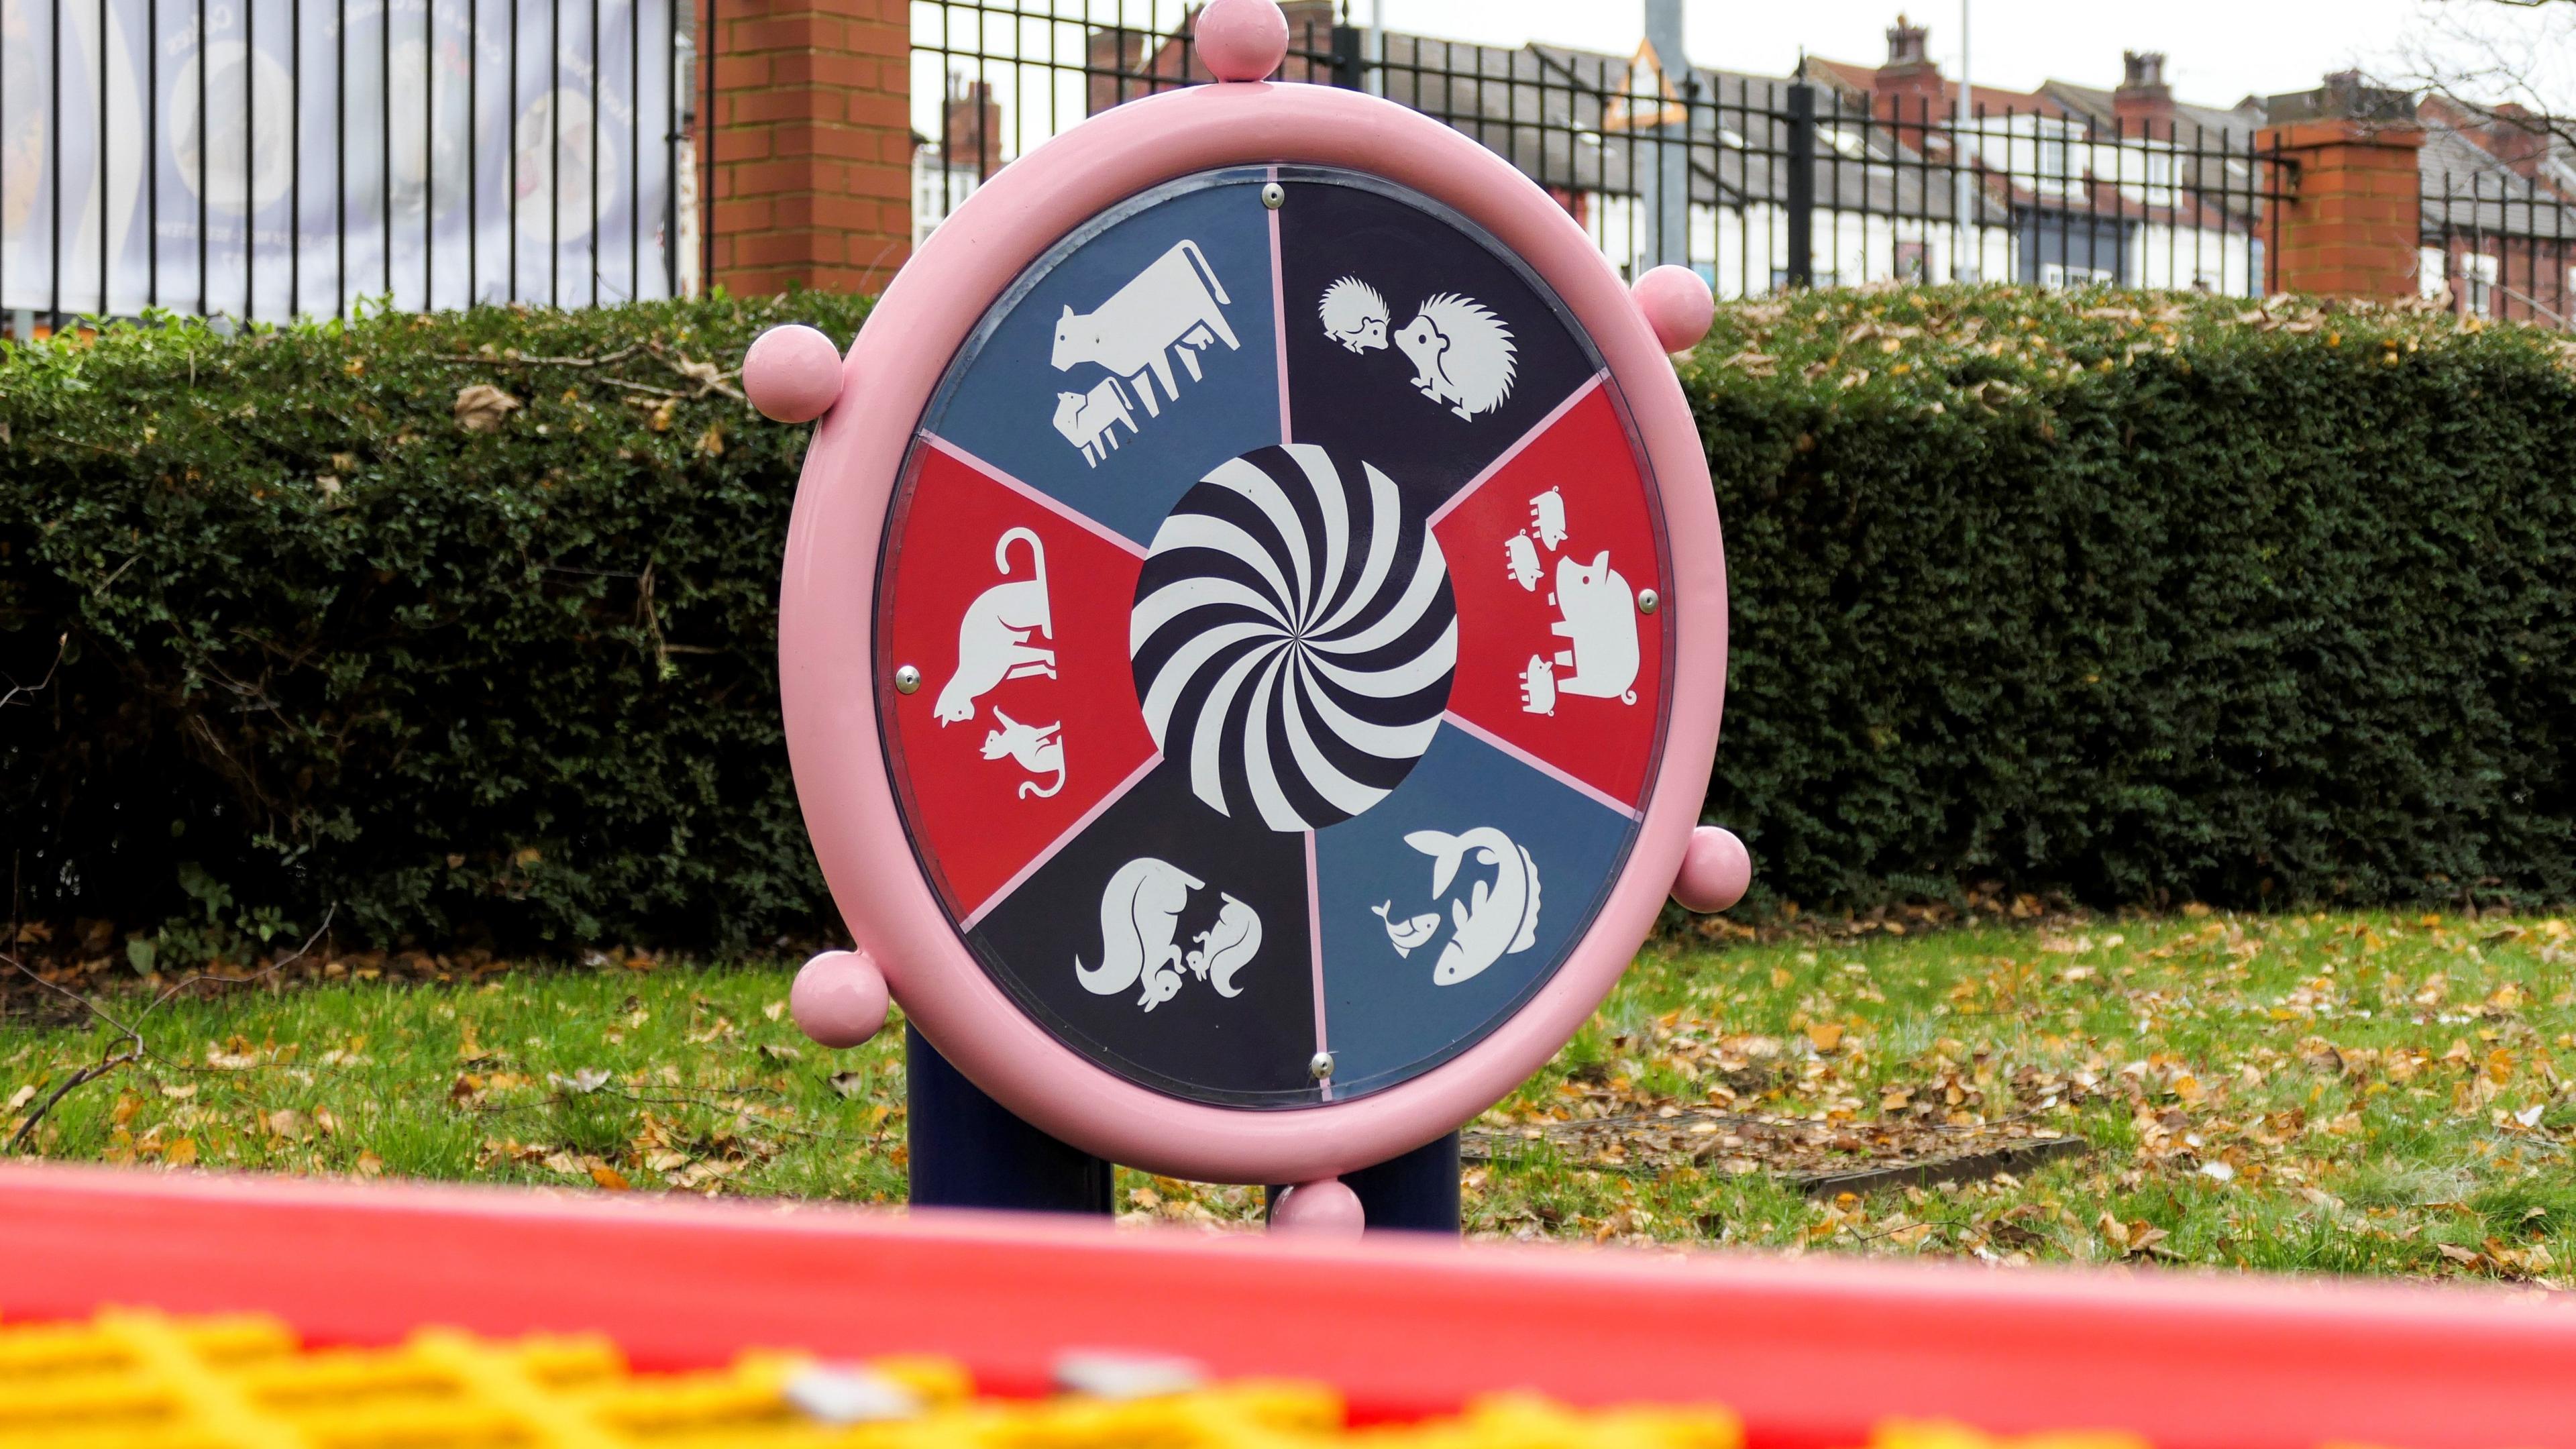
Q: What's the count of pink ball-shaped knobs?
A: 6